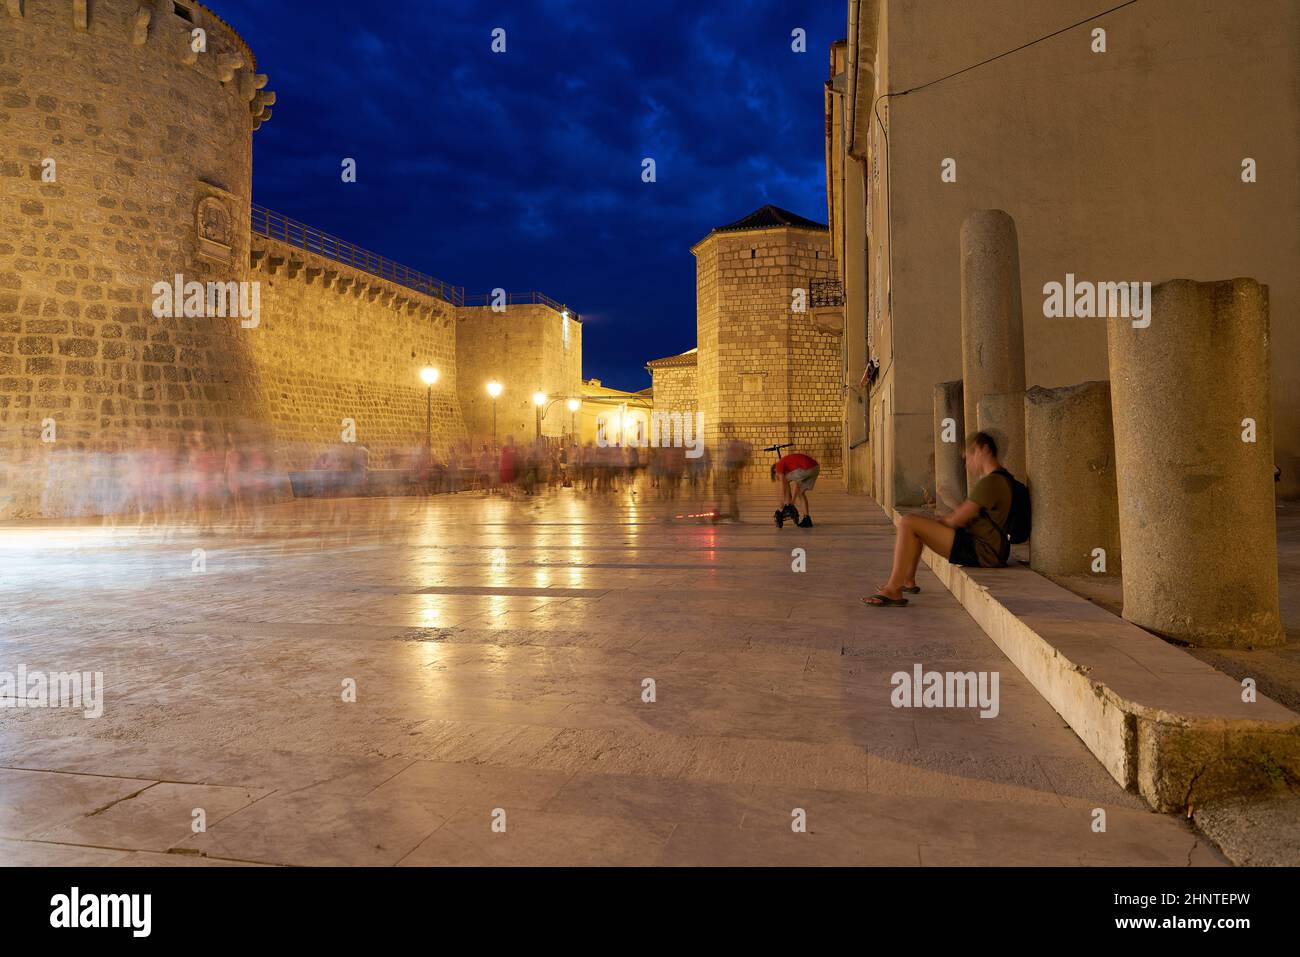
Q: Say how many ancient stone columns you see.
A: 5